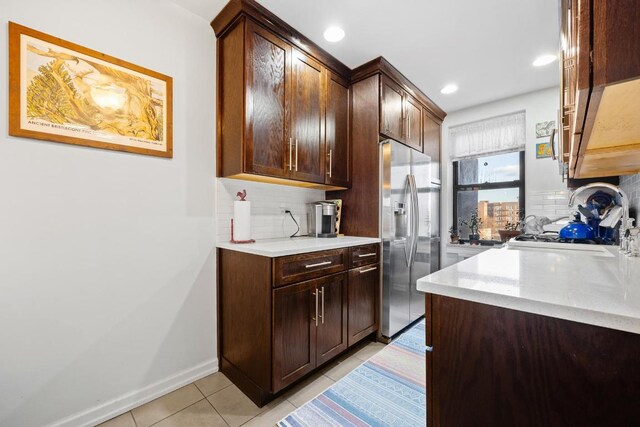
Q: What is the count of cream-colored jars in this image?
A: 0